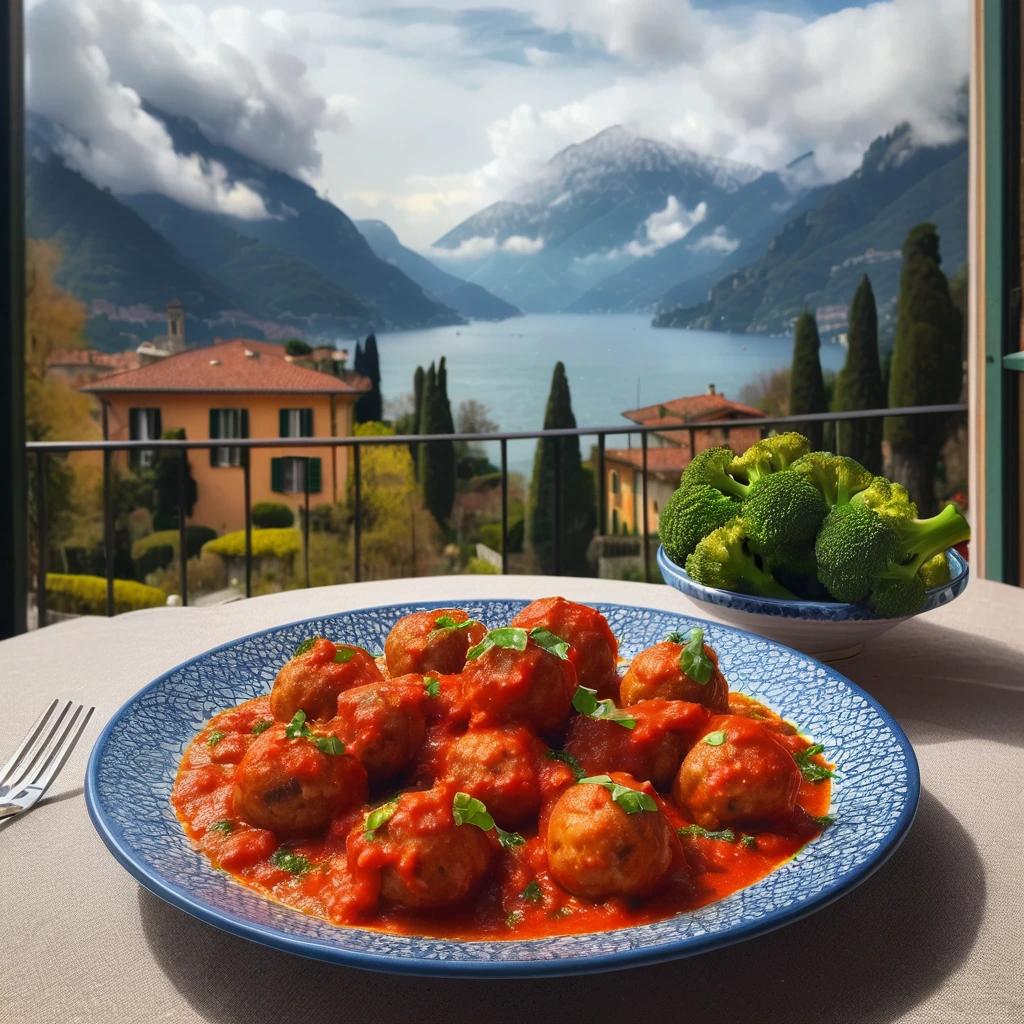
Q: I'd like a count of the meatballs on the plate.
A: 12